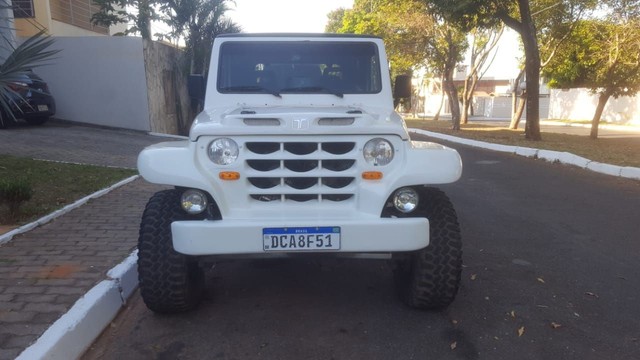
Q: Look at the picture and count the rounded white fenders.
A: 2